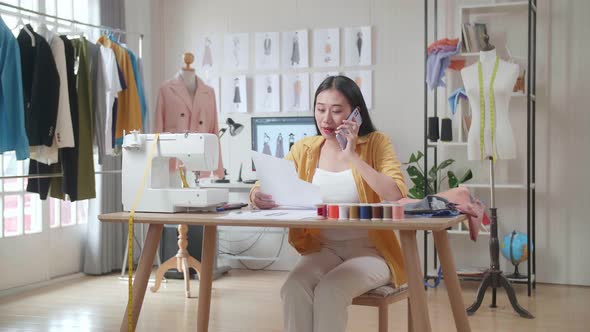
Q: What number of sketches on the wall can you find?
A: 12